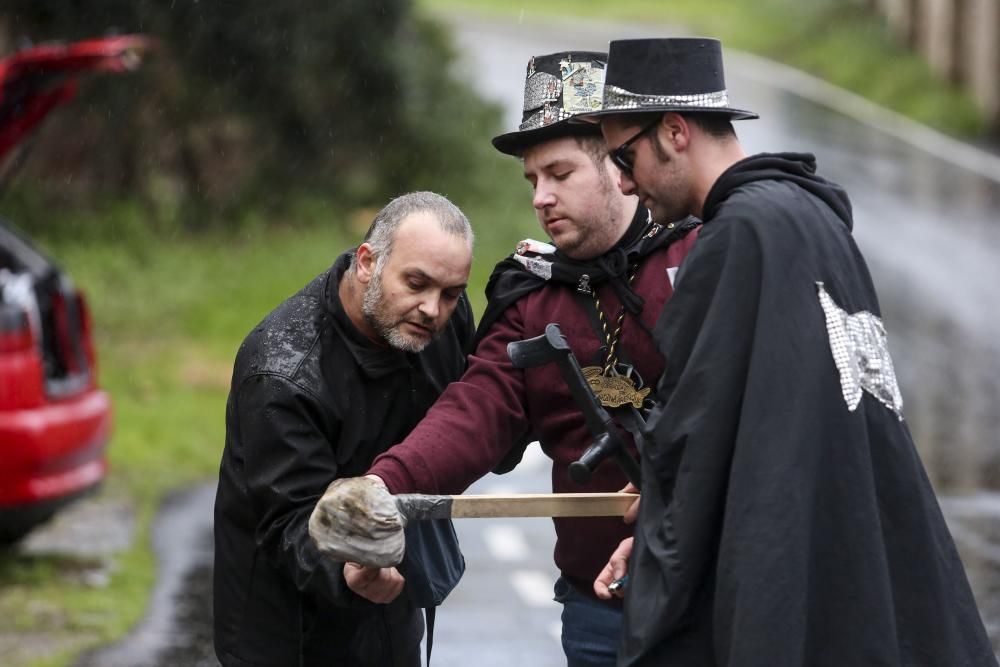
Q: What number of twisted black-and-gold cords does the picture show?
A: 1